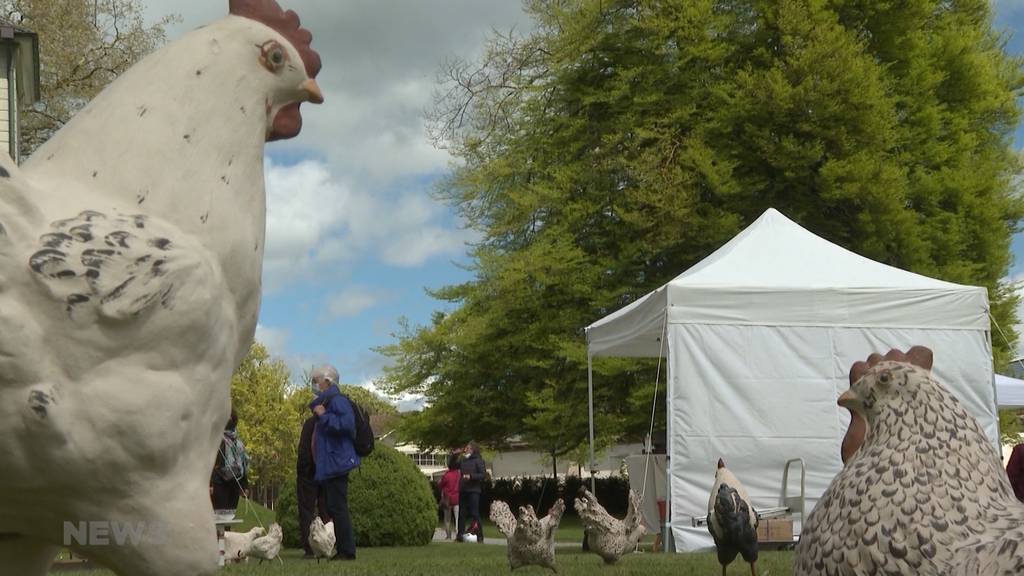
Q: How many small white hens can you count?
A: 3